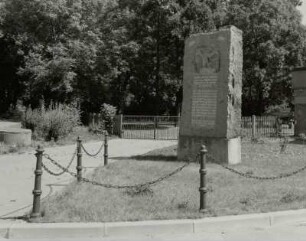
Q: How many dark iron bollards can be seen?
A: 4